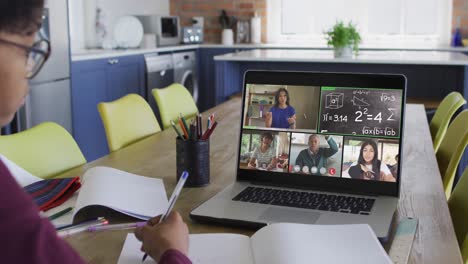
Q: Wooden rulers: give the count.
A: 1